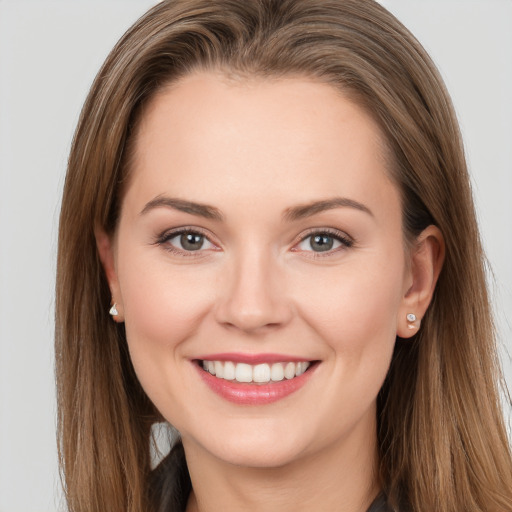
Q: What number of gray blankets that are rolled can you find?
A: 0